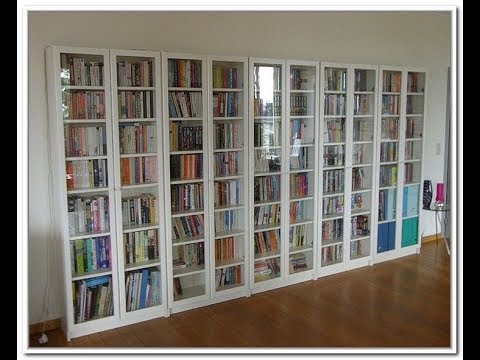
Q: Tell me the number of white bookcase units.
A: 5